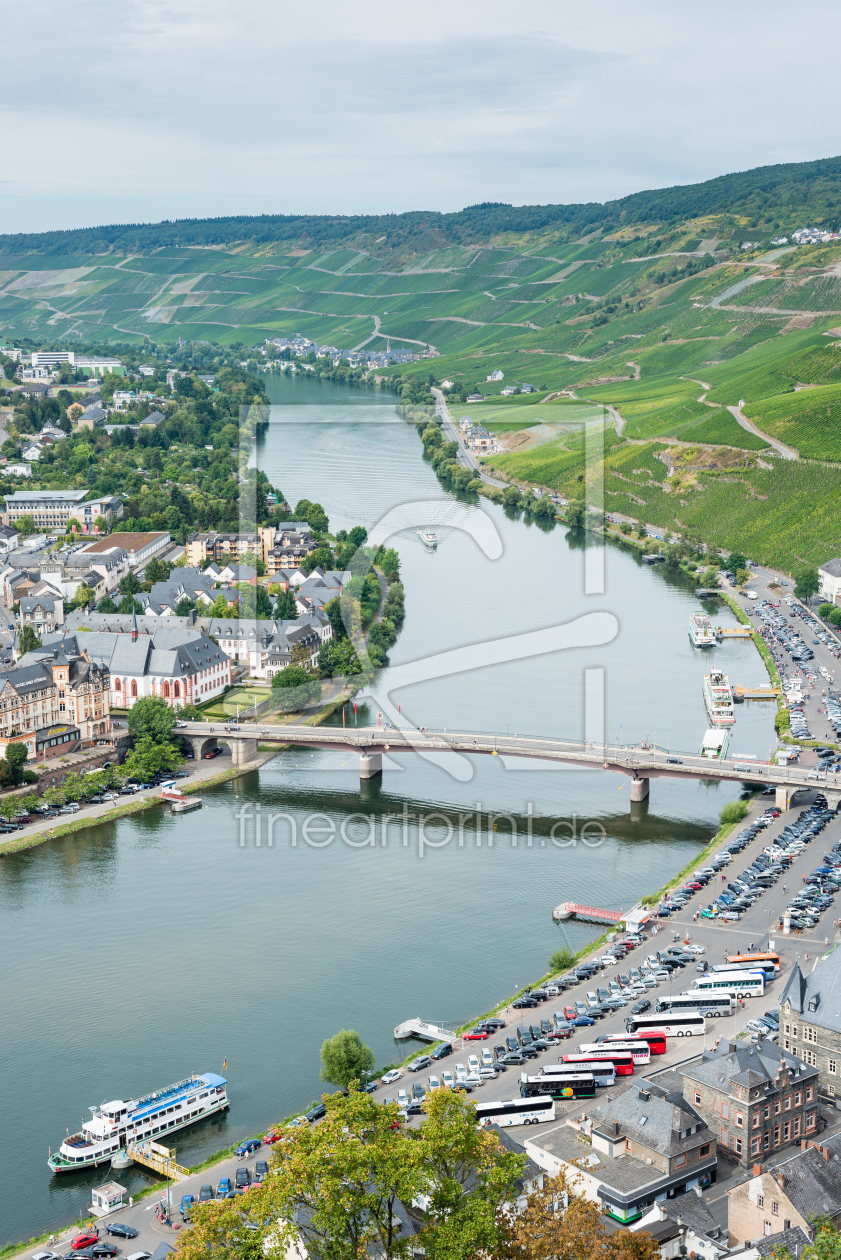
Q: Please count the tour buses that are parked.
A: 13